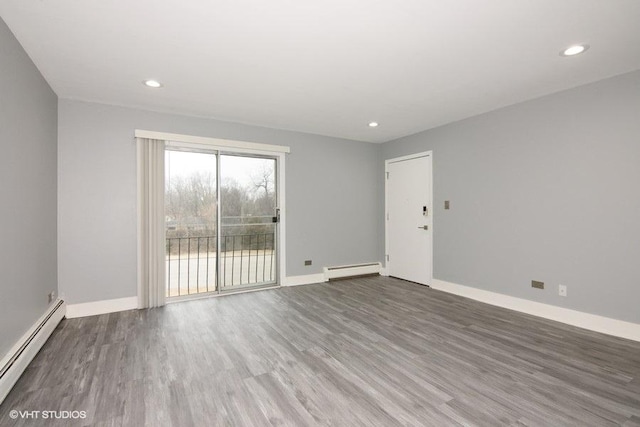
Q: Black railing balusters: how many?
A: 12